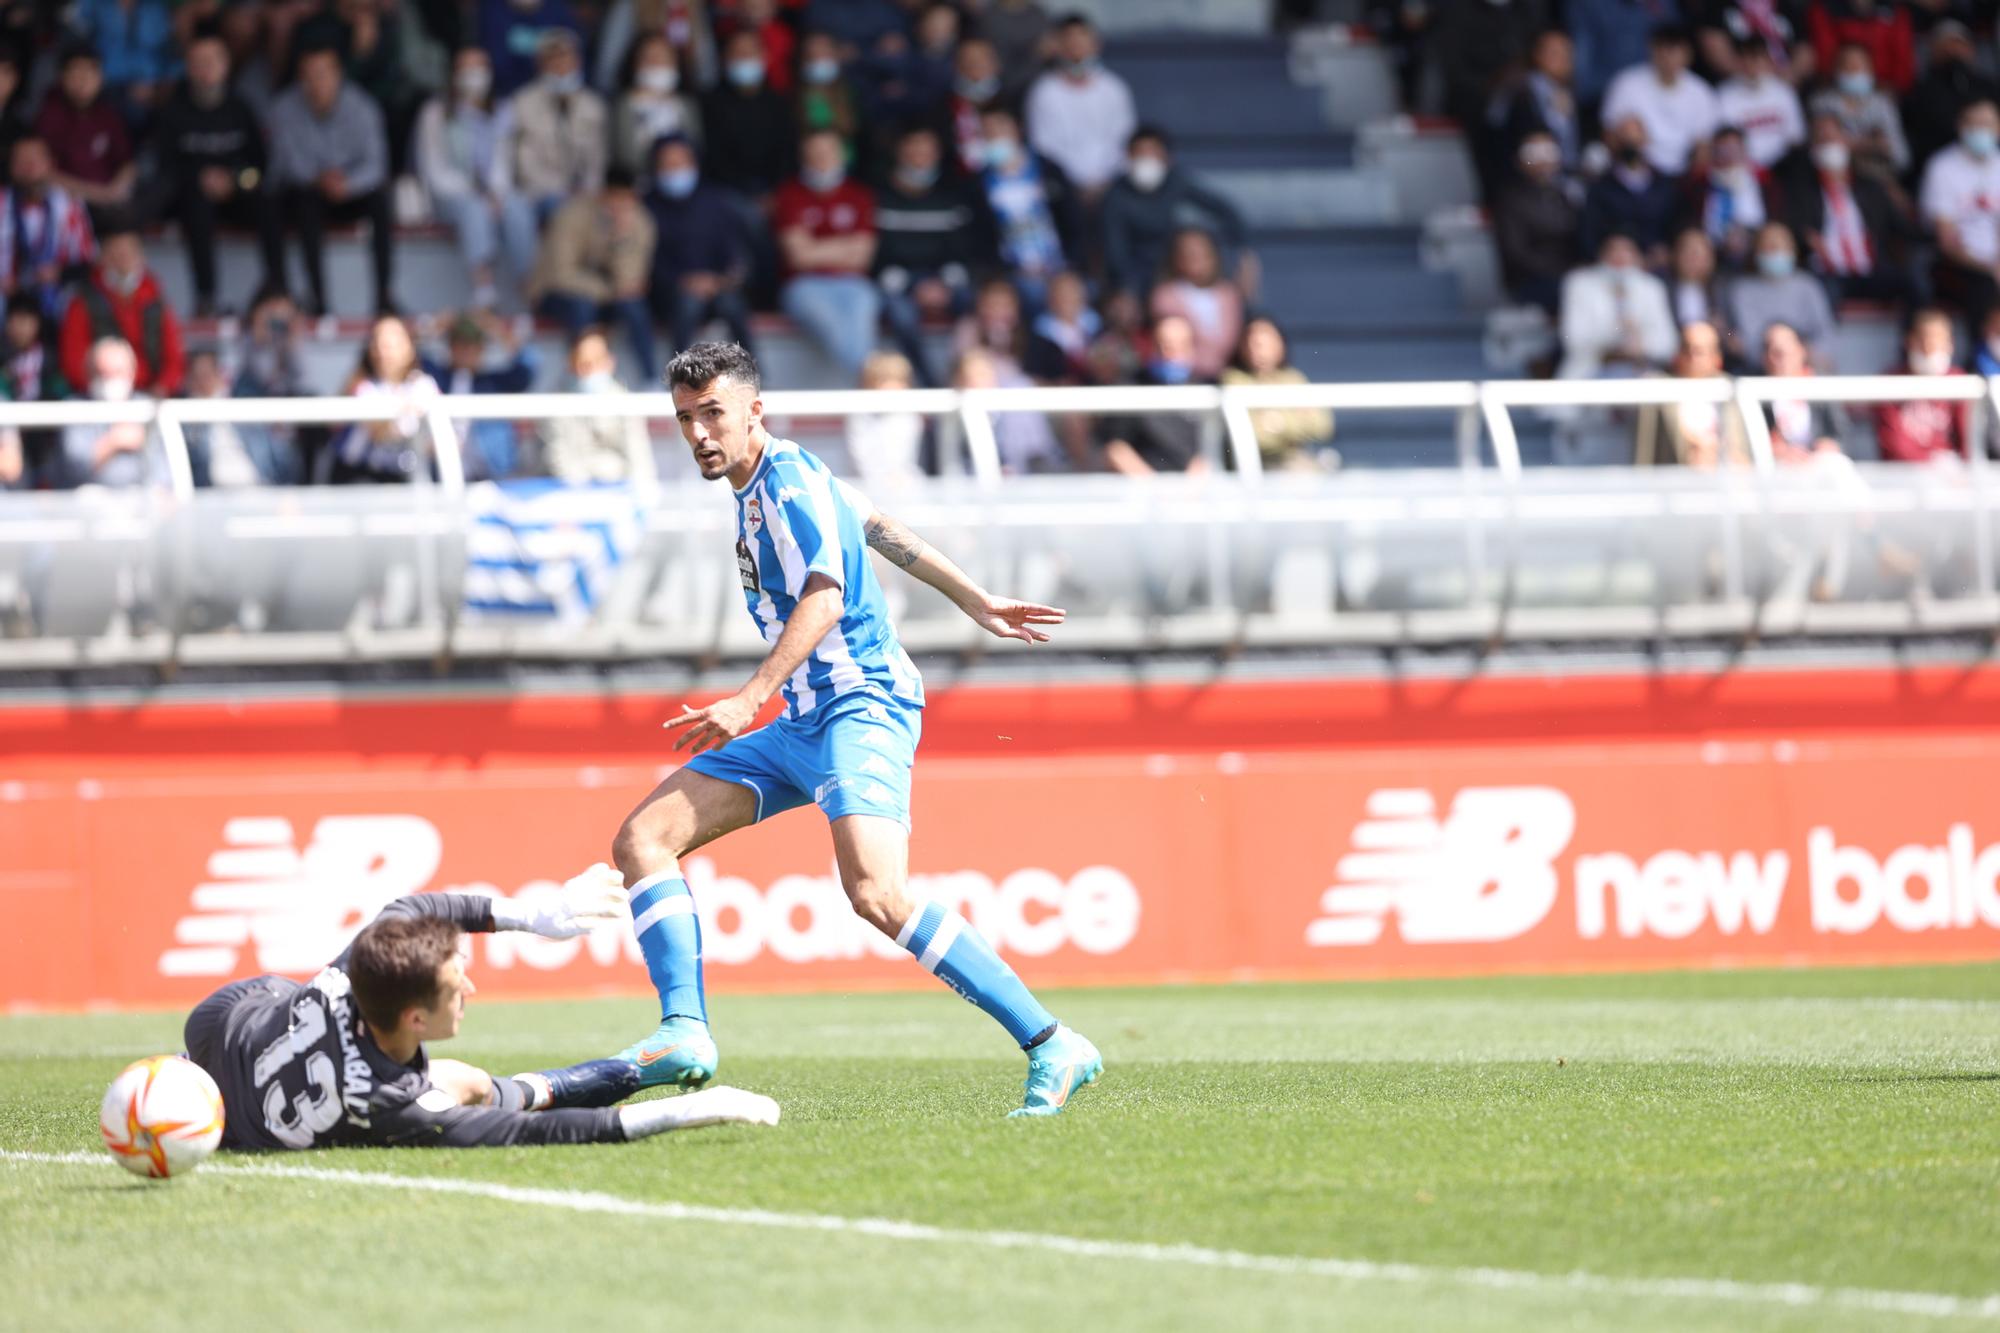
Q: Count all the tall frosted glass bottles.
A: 0